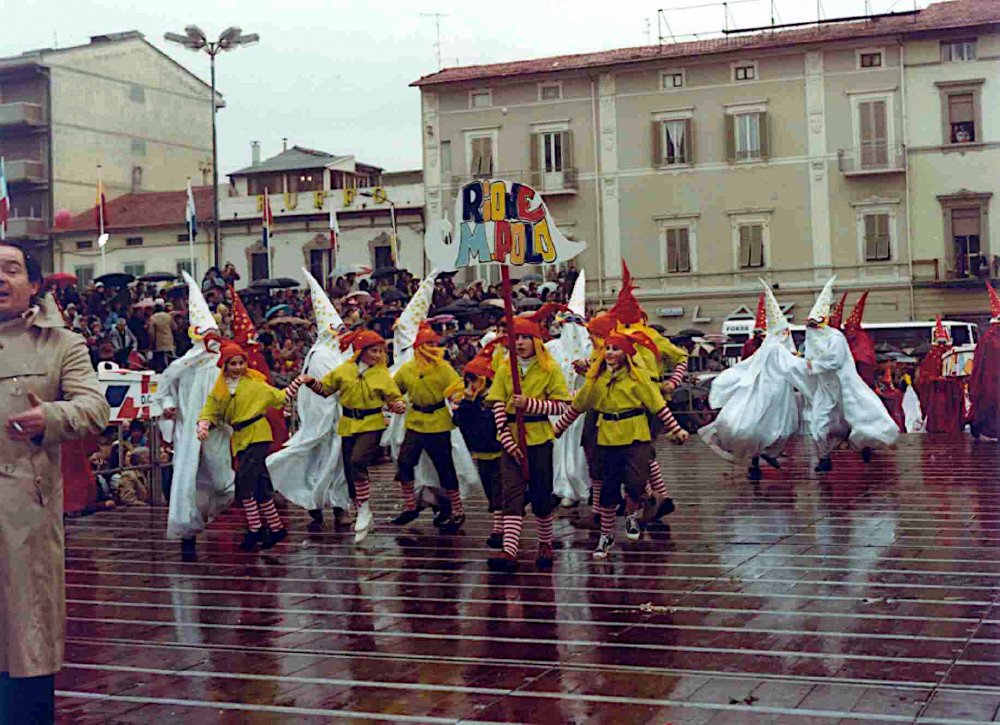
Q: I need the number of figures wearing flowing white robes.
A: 6